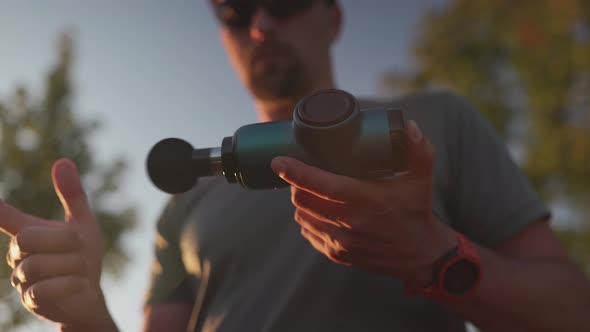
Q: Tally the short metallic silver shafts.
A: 1